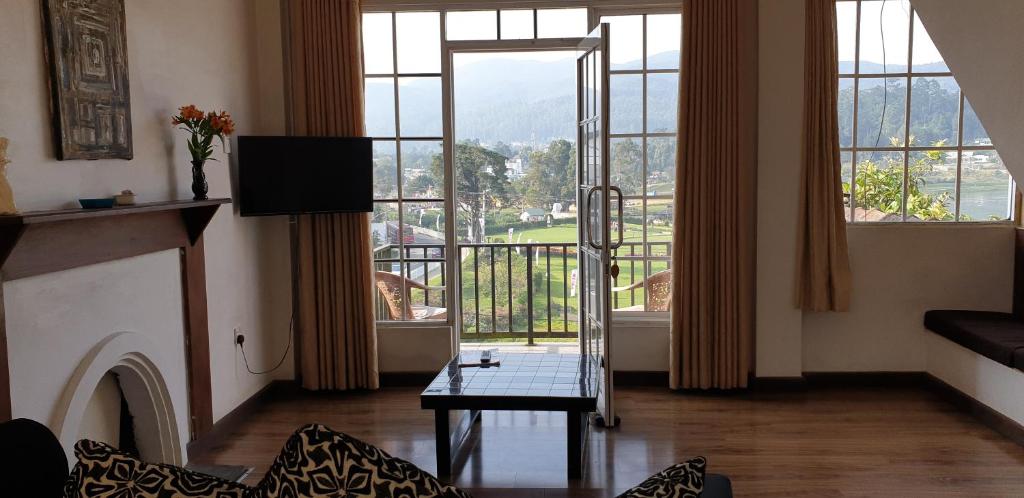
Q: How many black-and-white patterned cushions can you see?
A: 3